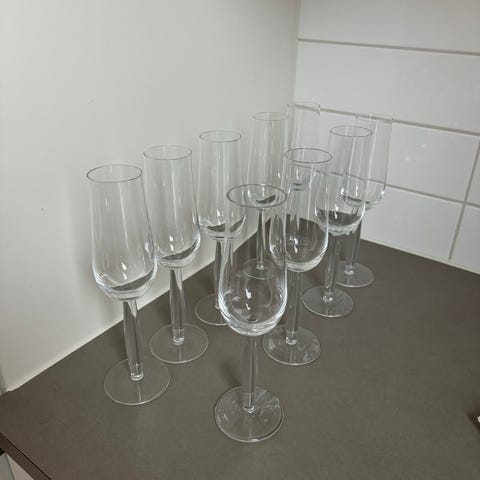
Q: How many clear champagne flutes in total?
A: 9